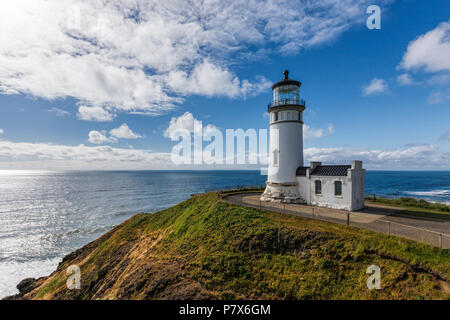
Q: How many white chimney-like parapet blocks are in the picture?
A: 2